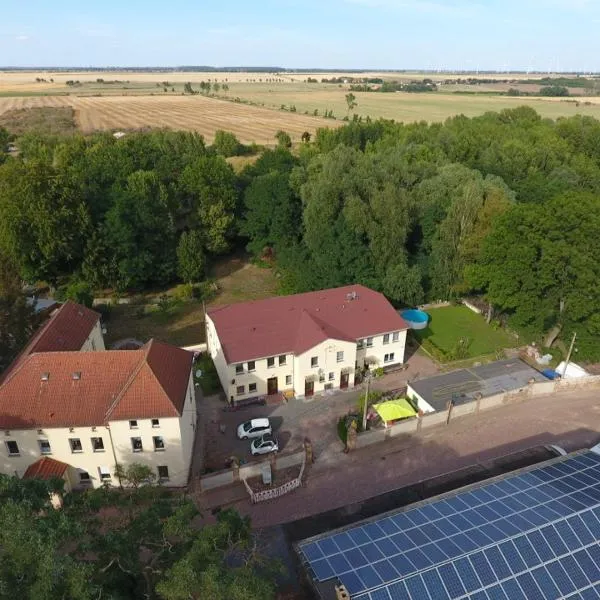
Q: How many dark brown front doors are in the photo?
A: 3